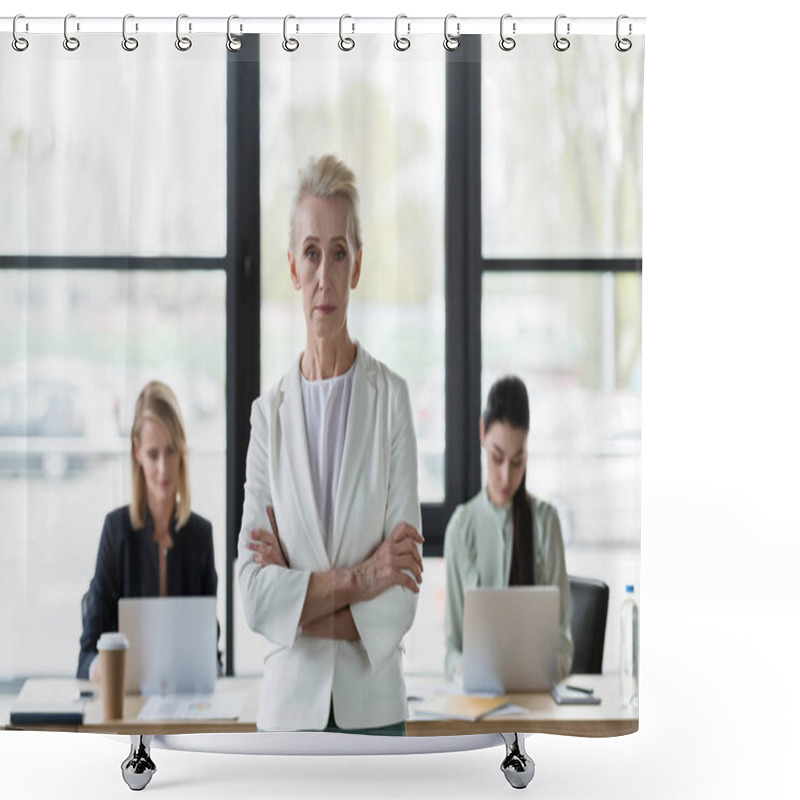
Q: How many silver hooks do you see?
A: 12